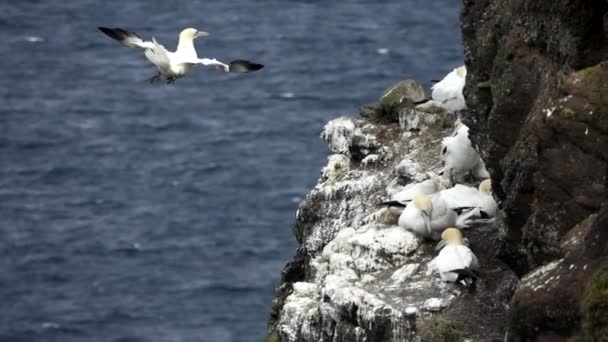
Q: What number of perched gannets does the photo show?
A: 6